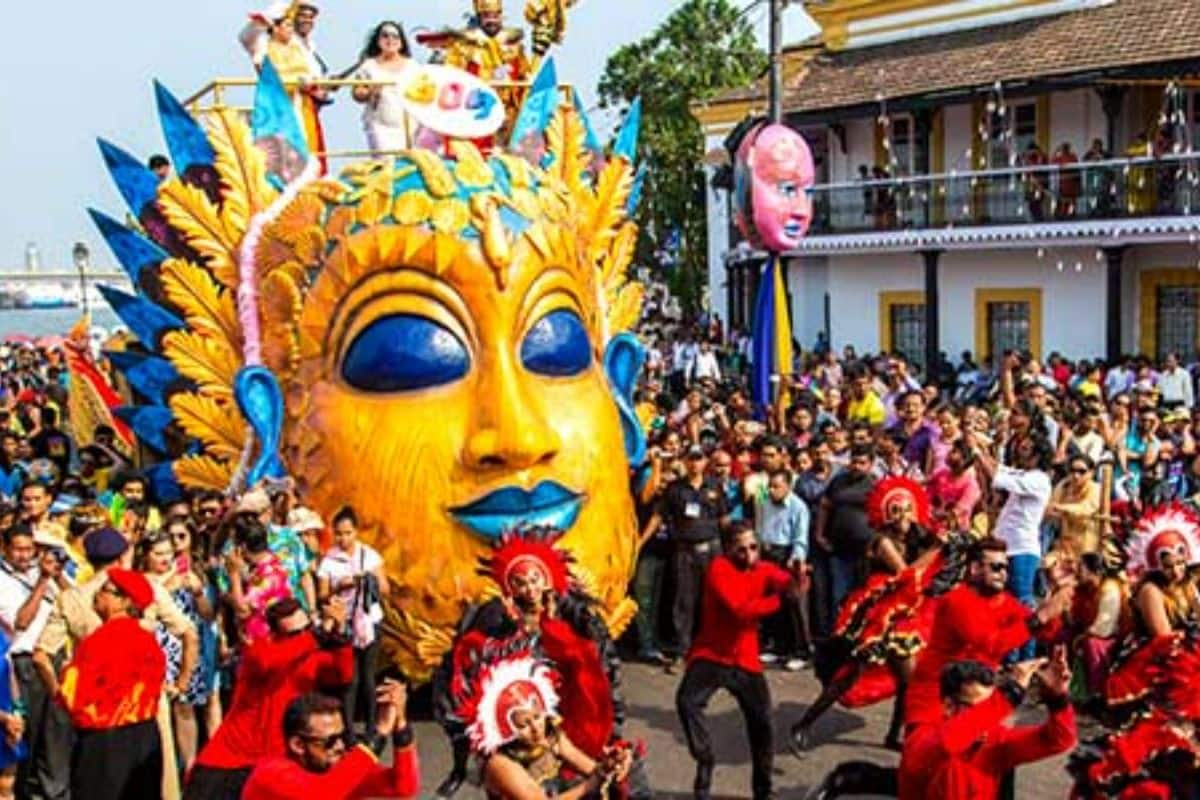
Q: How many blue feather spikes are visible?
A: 12